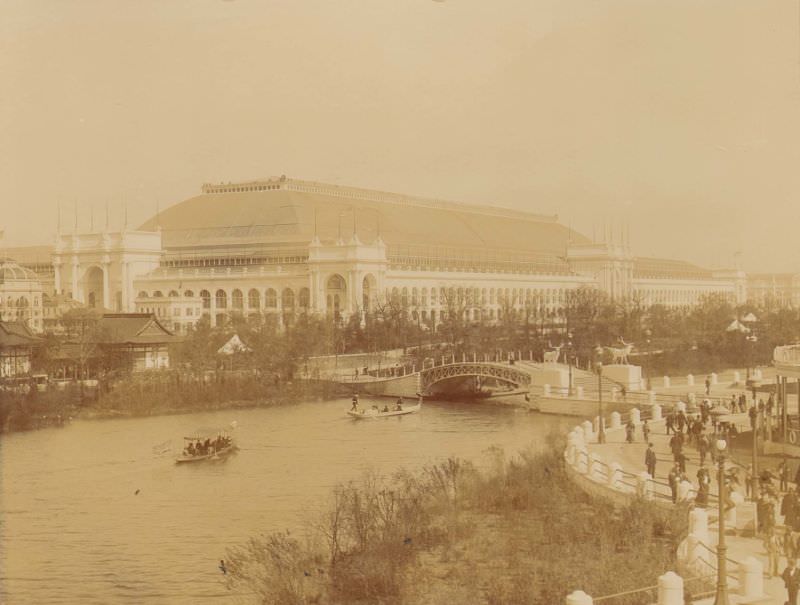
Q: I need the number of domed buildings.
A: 1